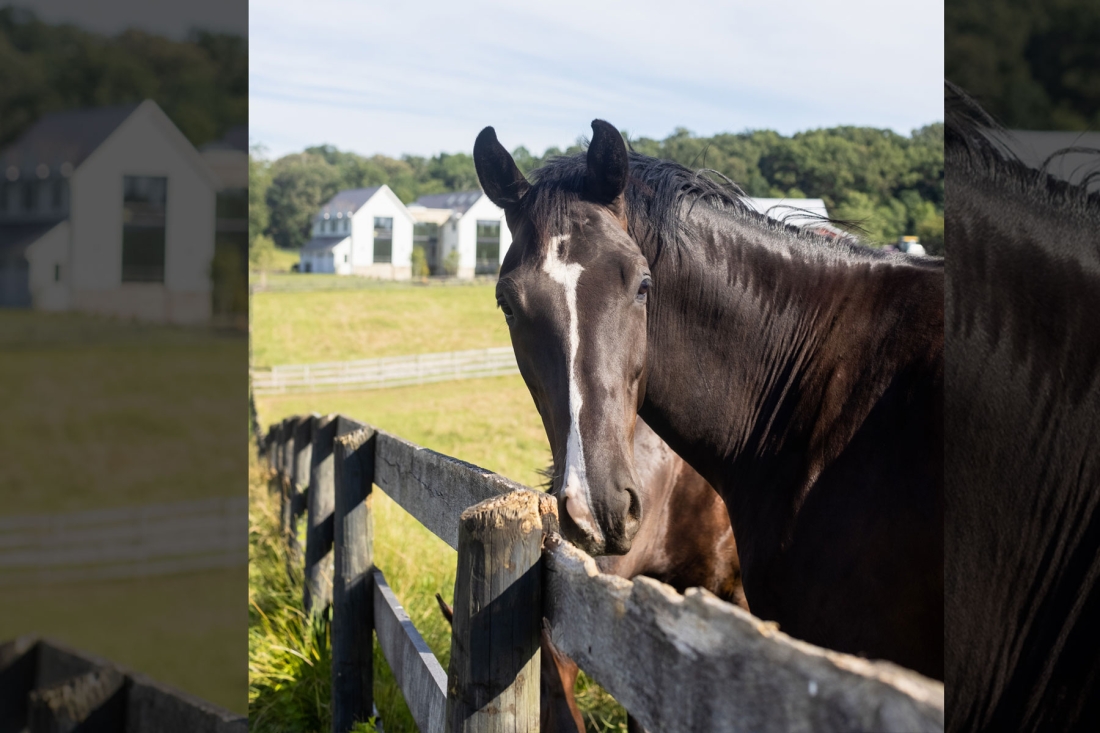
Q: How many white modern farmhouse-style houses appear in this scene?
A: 2